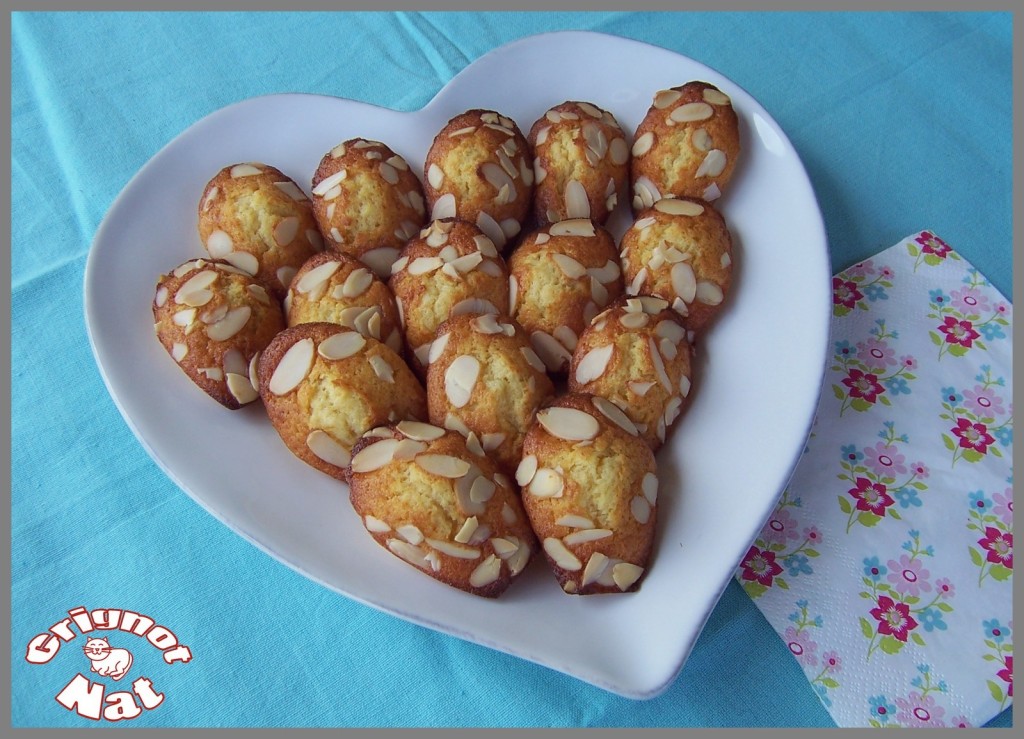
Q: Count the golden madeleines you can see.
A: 15